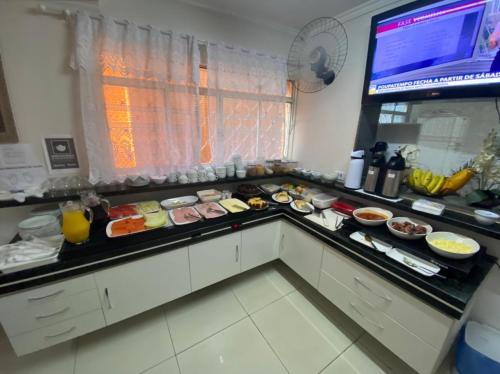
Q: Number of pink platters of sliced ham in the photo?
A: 2